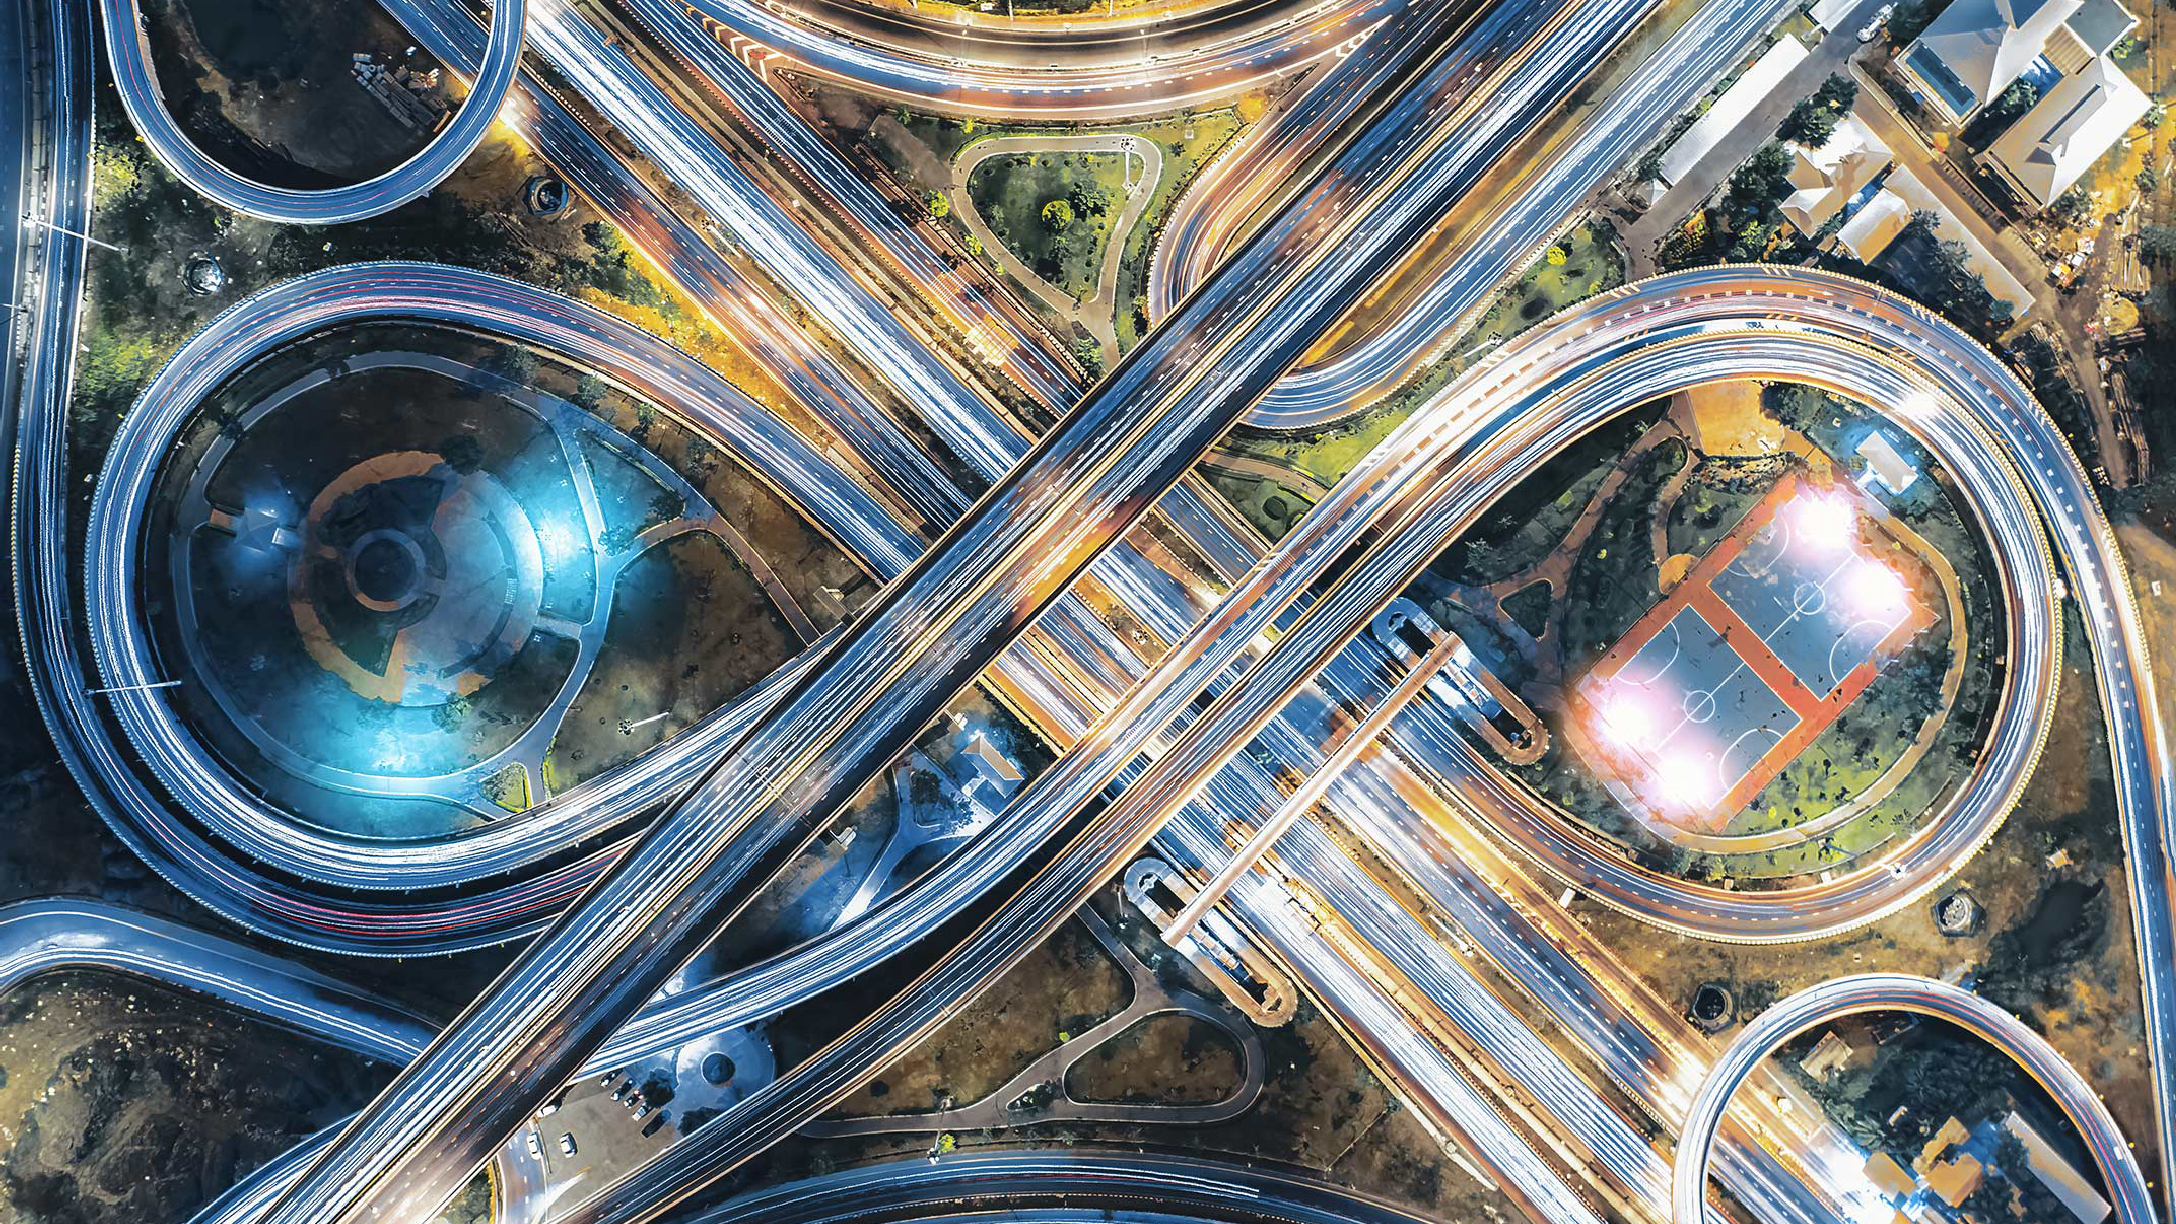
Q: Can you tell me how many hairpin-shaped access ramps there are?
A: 2